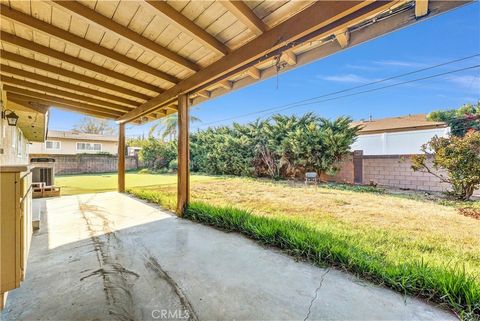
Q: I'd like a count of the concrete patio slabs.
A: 1